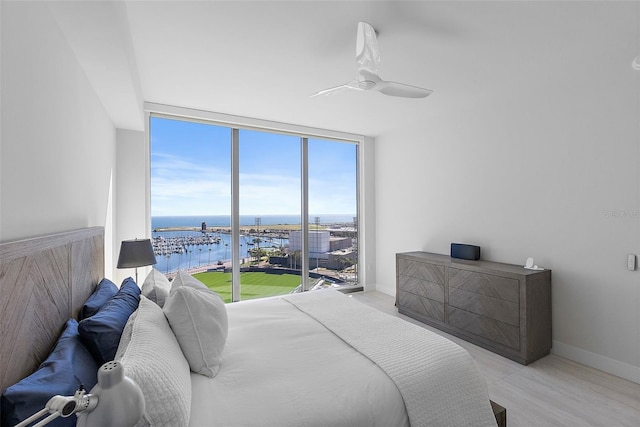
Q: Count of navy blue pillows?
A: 3